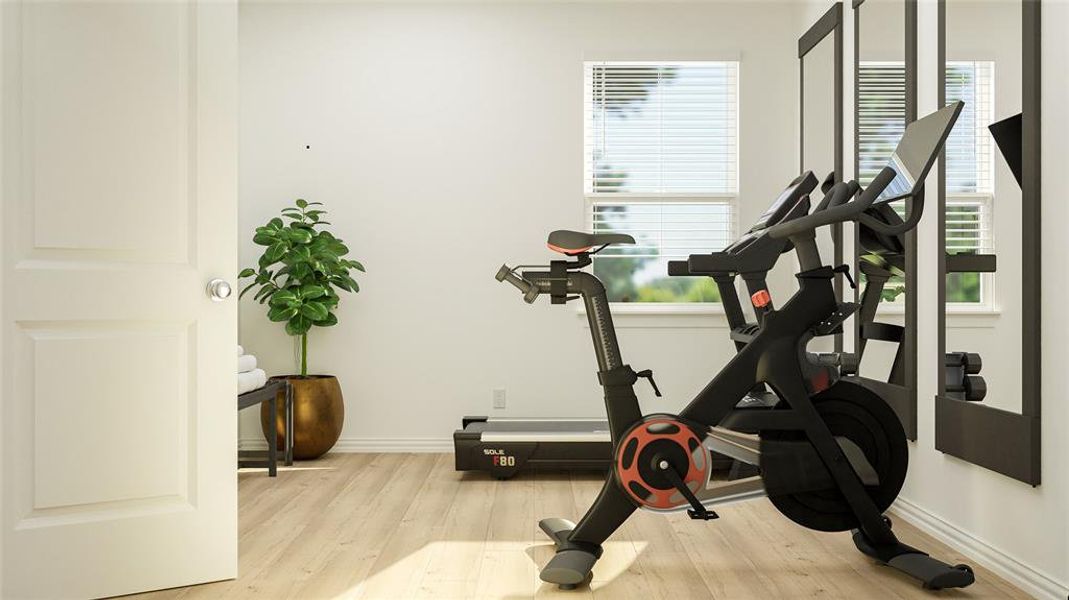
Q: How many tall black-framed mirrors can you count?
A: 3